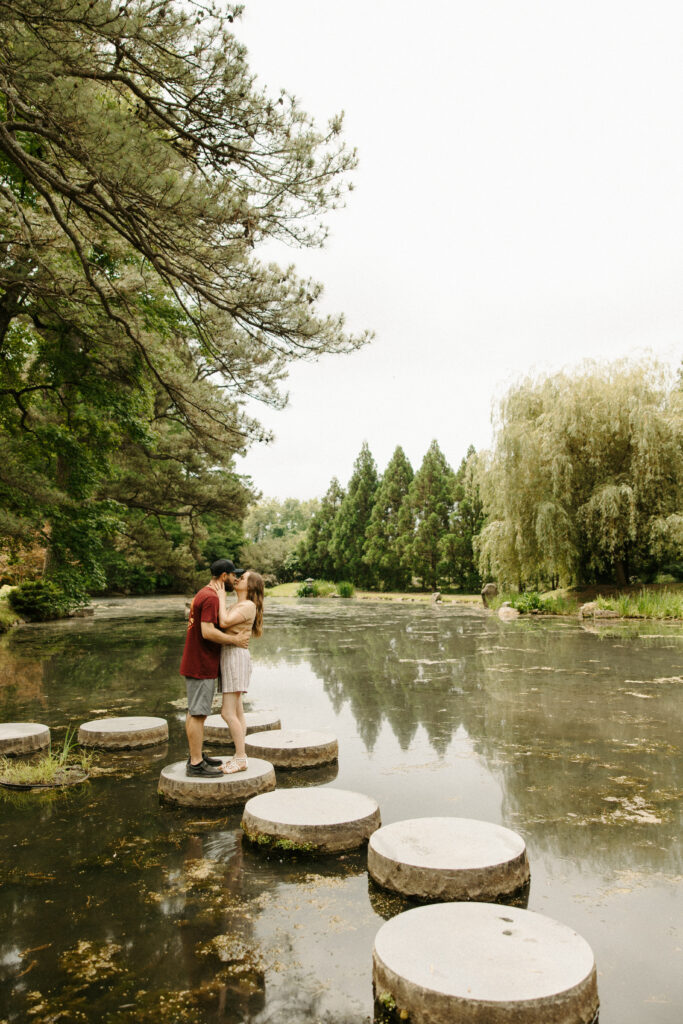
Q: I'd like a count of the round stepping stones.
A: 8